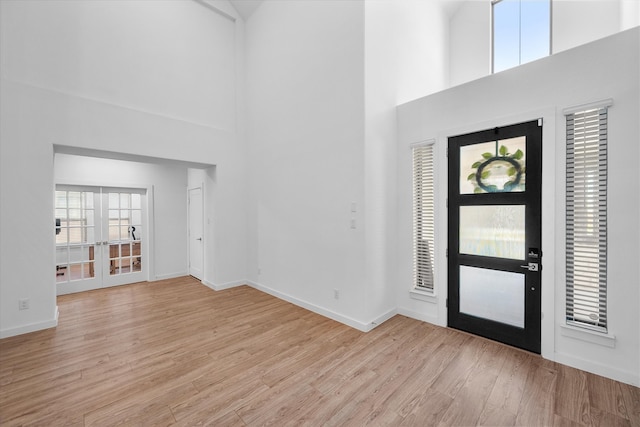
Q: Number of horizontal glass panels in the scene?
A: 3